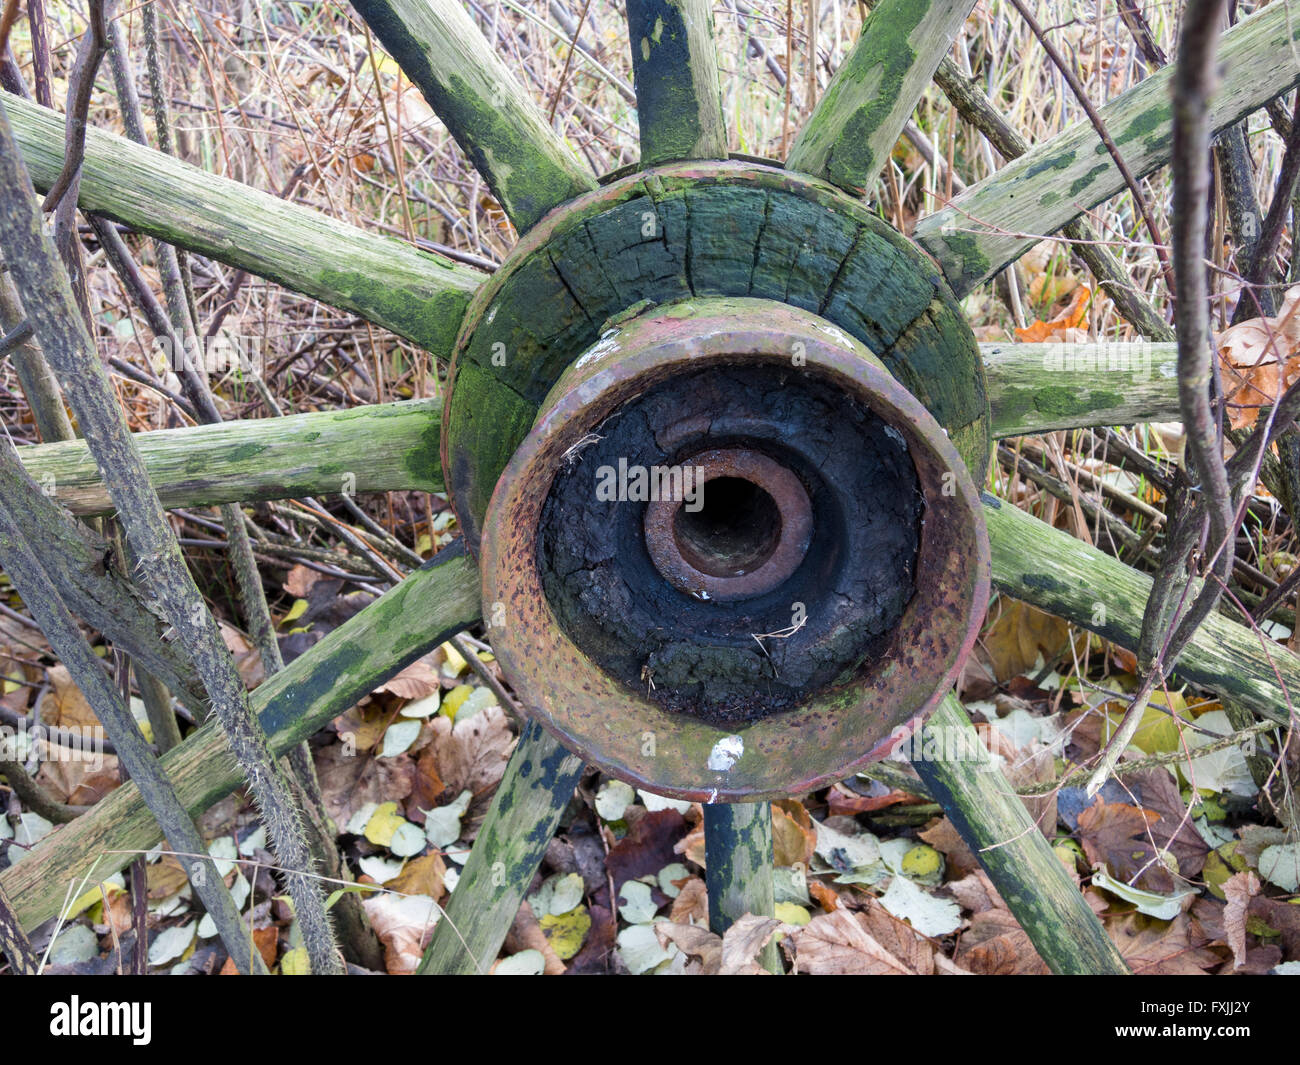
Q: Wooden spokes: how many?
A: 12